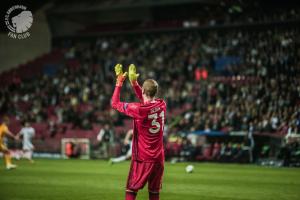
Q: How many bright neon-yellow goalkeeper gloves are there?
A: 2